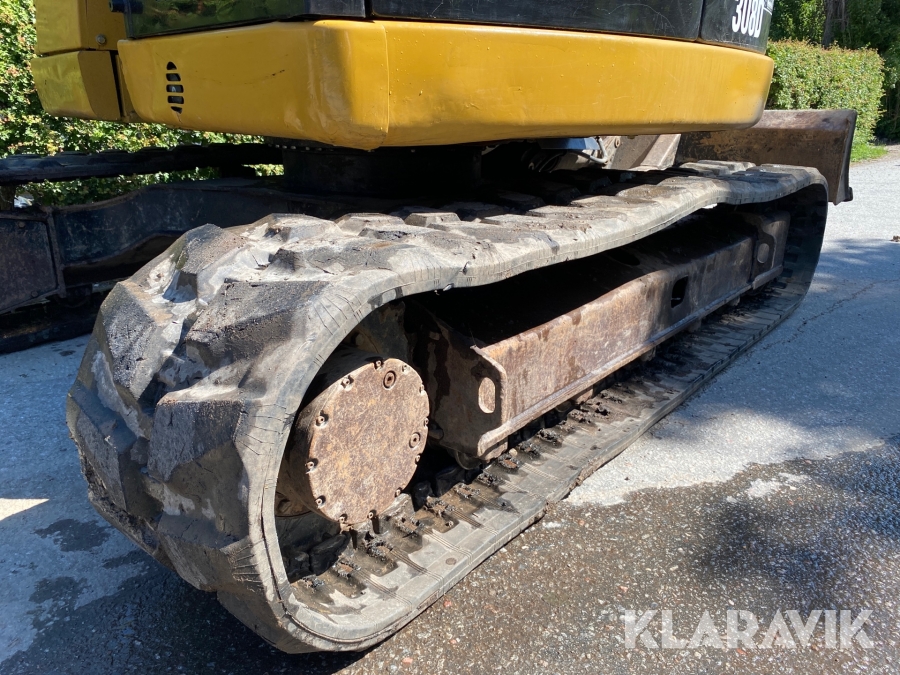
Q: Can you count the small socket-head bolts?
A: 12